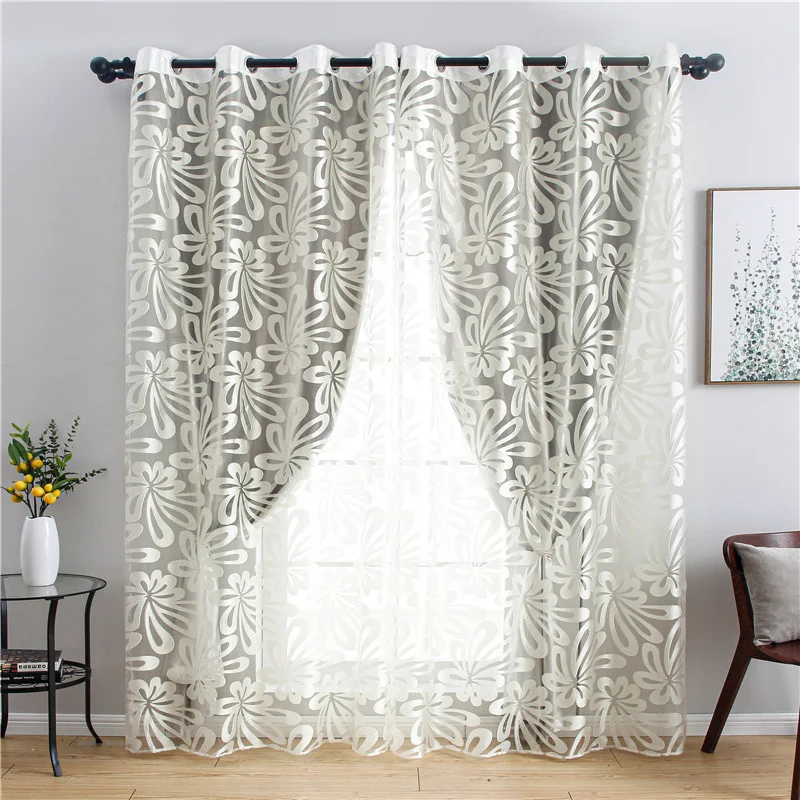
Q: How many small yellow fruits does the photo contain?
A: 13